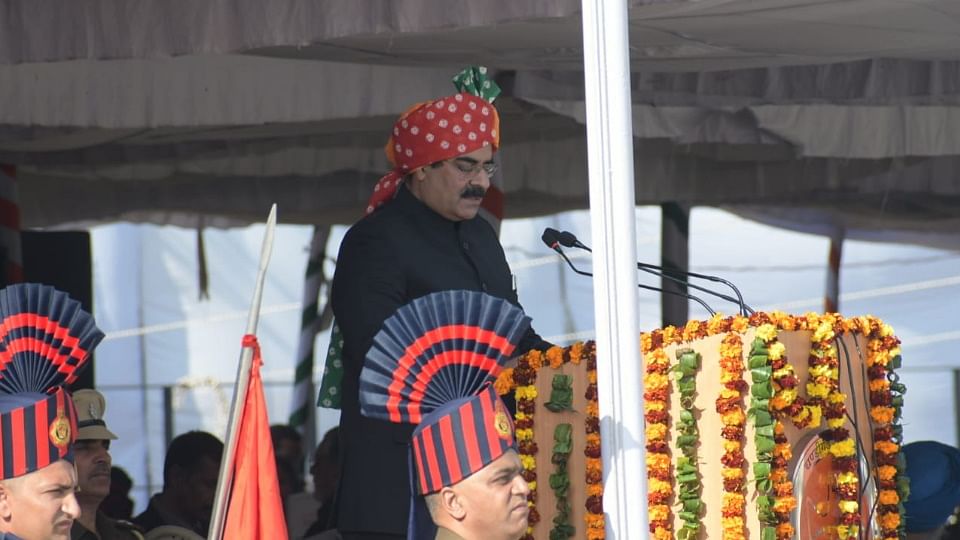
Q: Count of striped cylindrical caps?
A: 2